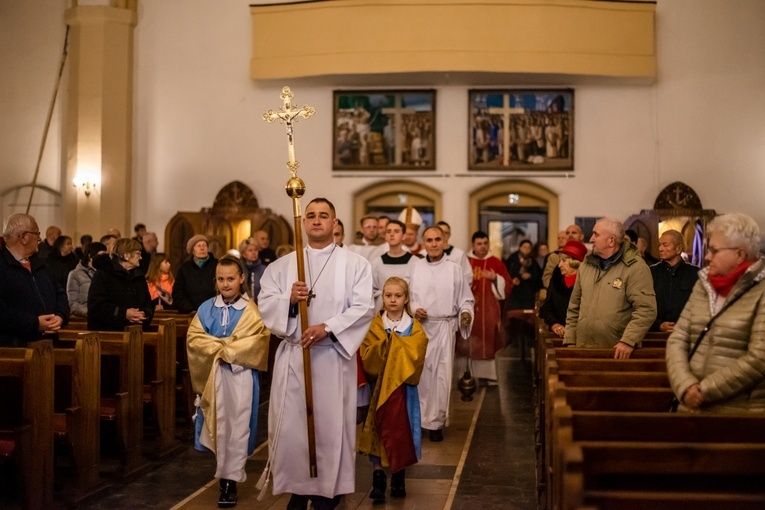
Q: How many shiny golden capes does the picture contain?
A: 2